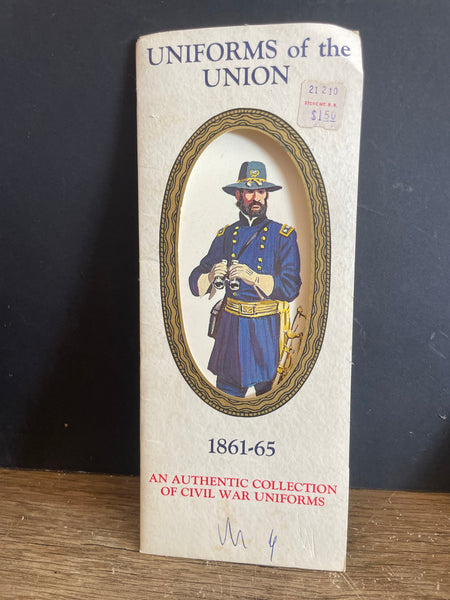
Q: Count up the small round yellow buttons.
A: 10